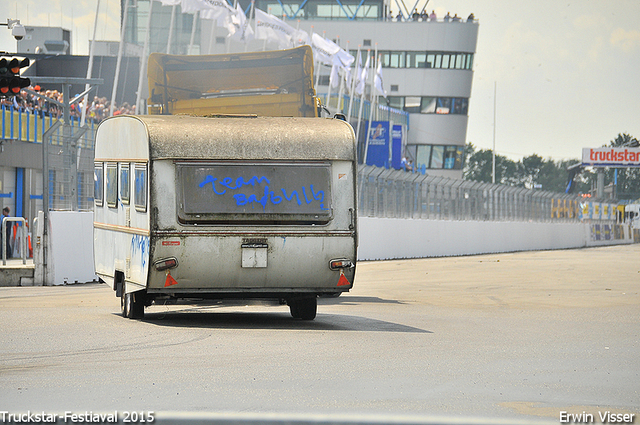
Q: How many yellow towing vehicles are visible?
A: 1